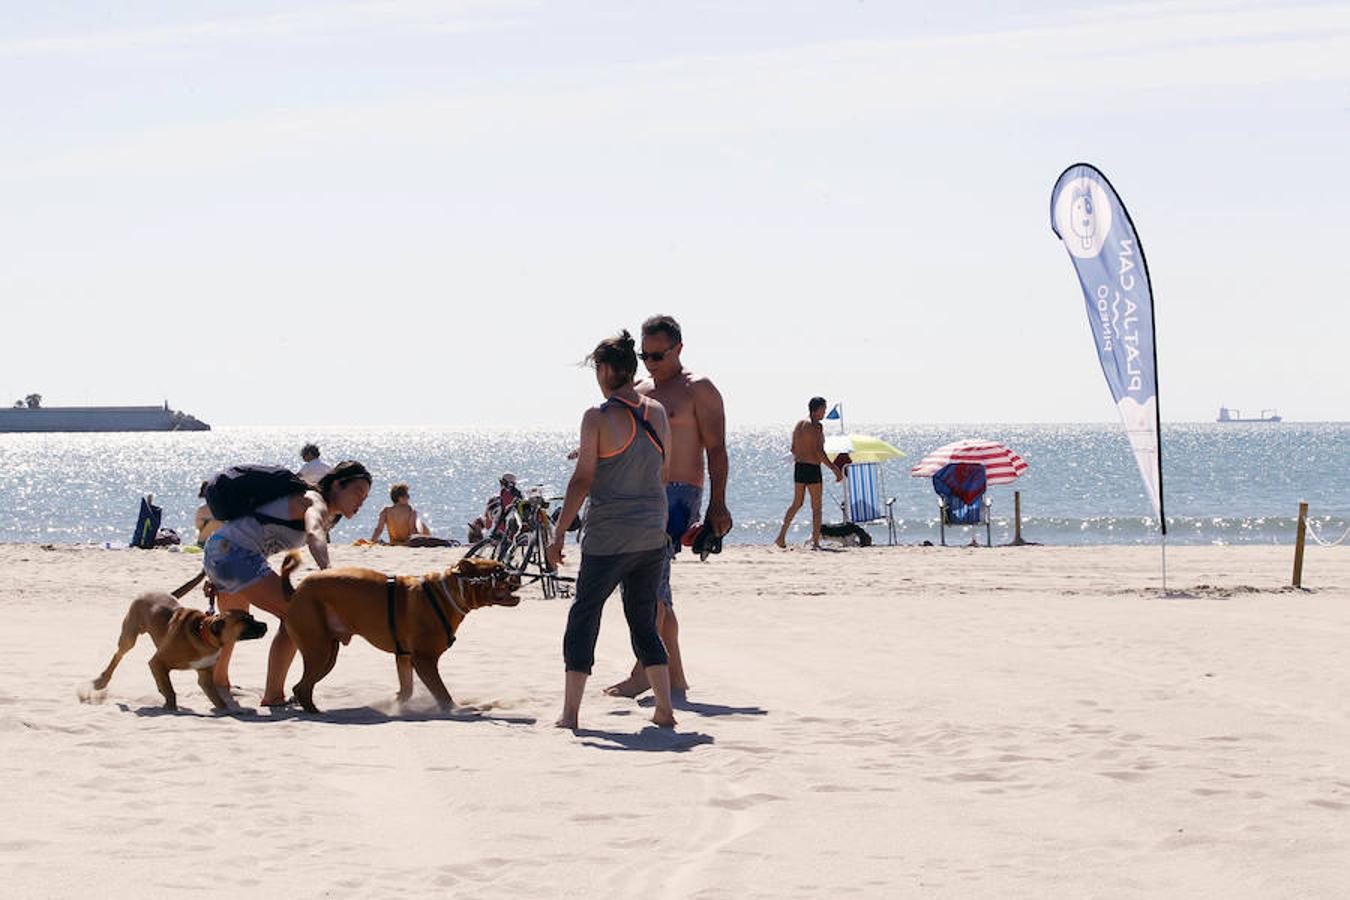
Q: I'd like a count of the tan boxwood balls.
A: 0